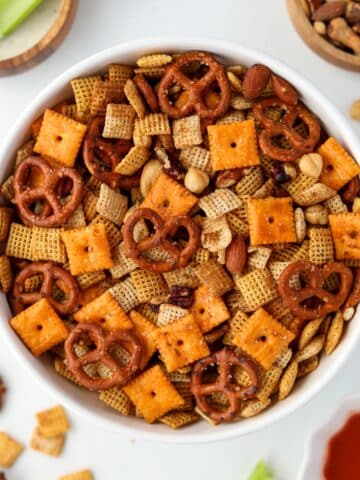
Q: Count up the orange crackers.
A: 14